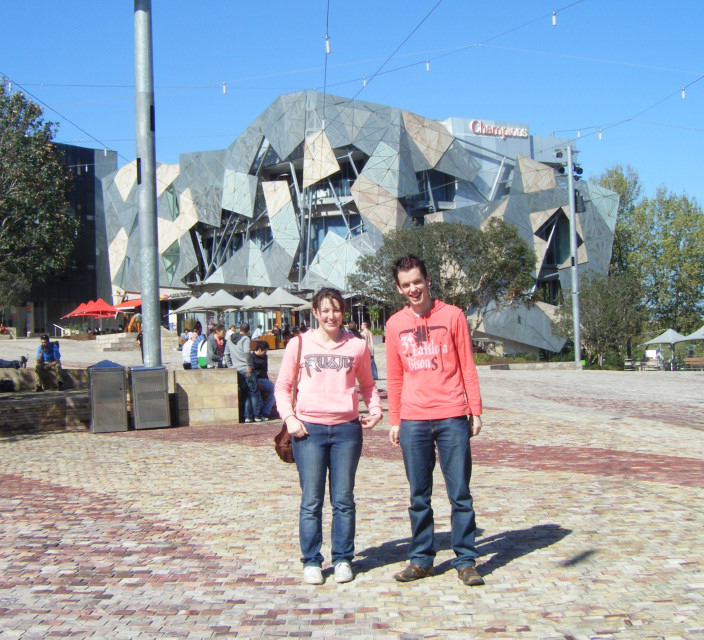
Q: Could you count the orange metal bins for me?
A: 0